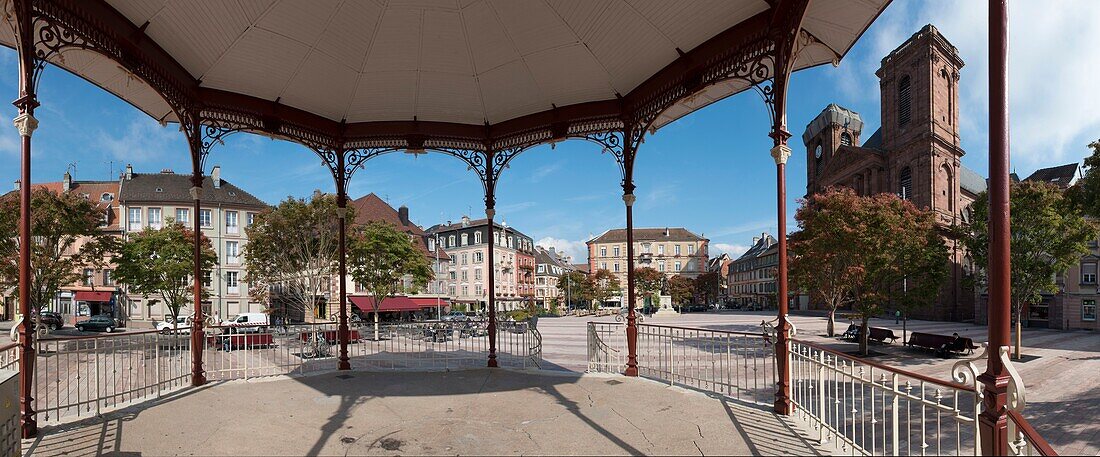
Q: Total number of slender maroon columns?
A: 7